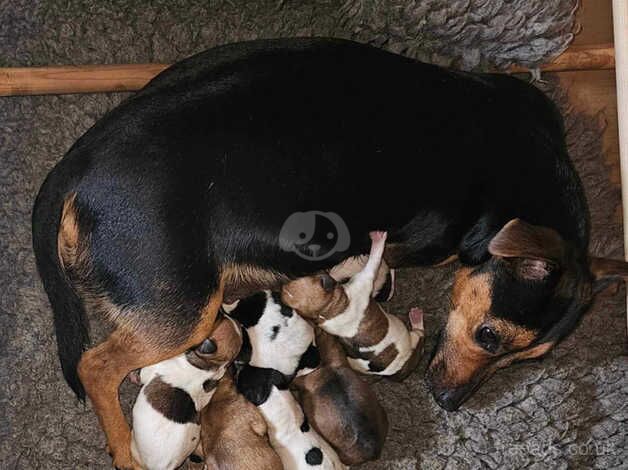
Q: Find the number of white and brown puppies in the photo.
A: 2